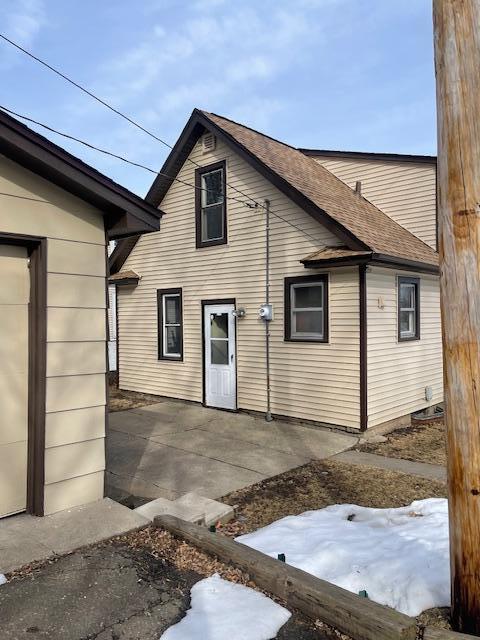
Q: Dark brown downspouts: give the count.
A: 1